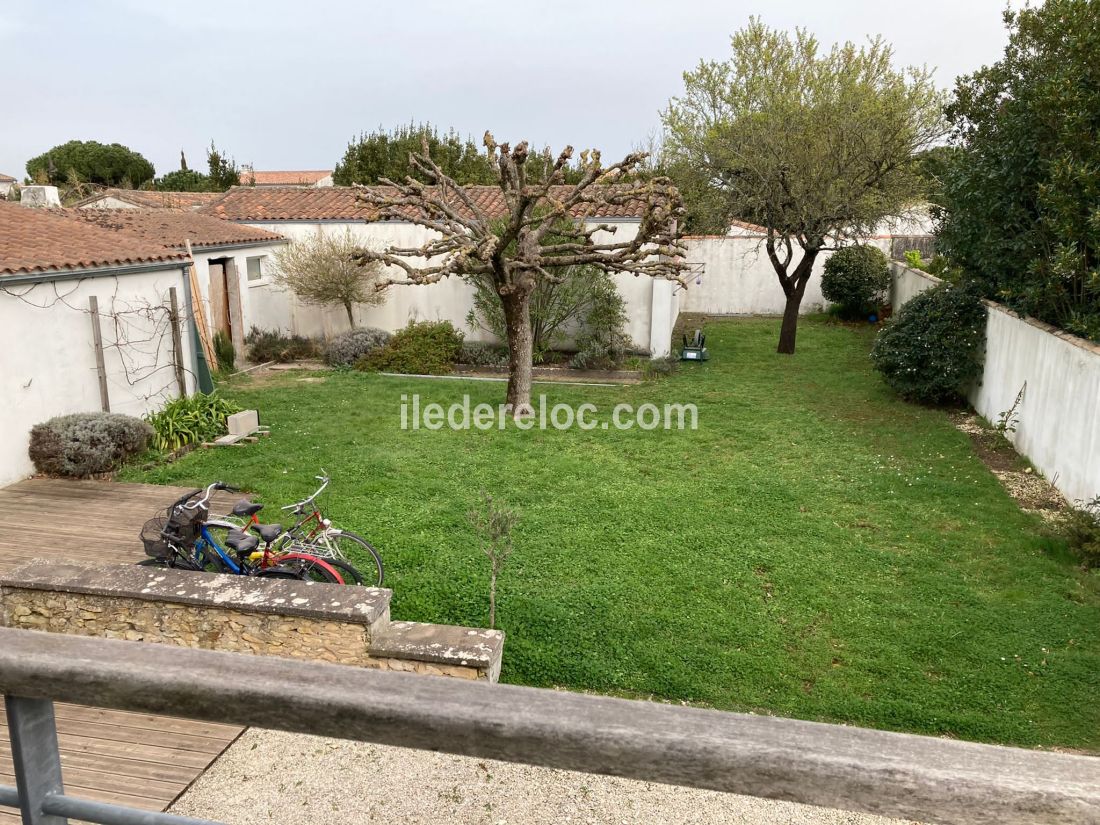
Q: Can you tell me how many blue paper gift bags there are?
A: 0